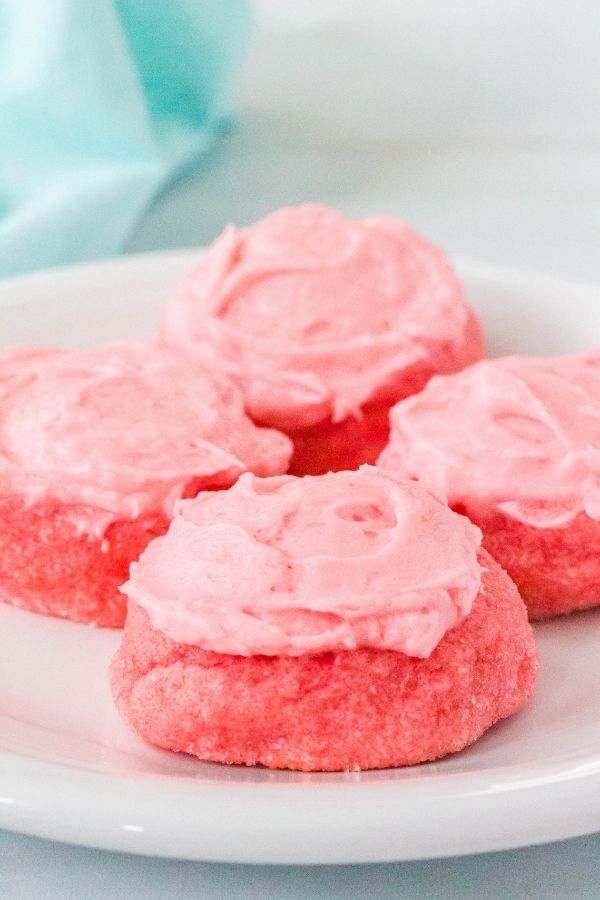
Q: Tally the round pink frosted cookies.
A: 4